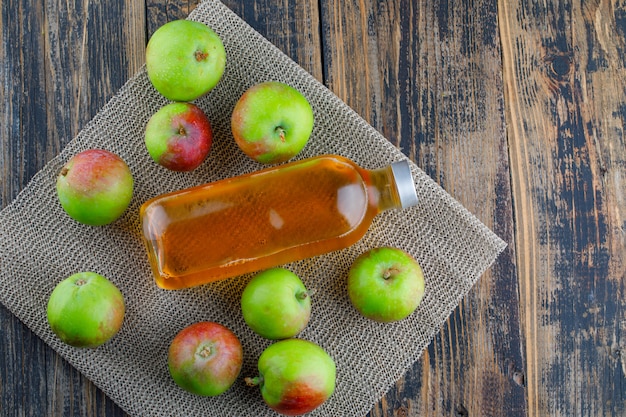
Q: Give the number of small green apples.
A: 9